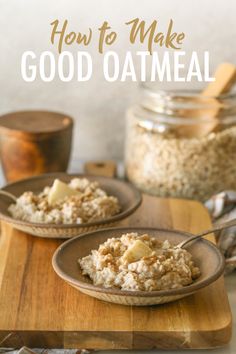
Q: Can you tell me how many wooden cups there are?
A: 1